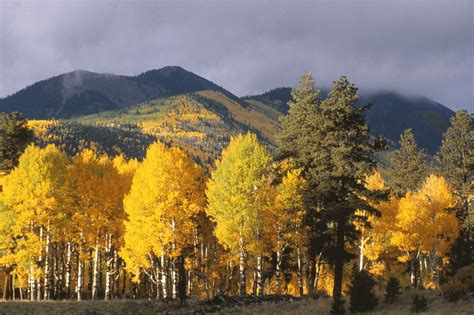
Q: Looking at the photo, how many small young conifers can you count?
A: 4